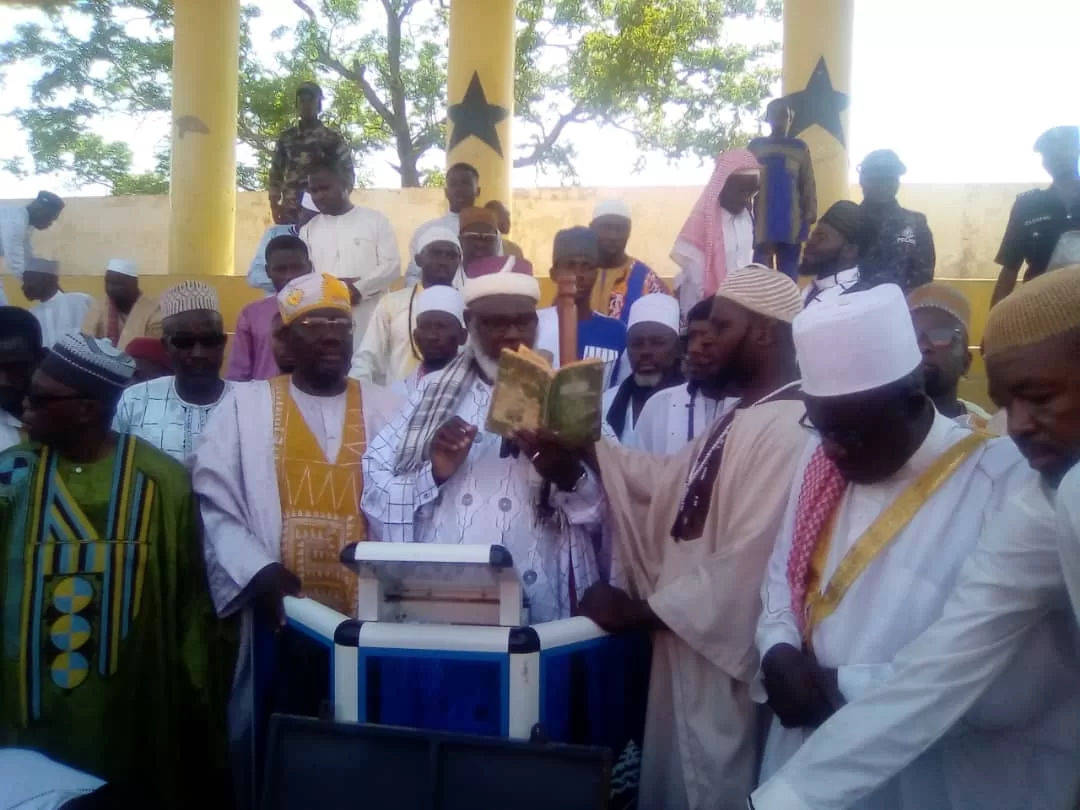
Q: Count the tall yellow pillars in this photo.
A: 3